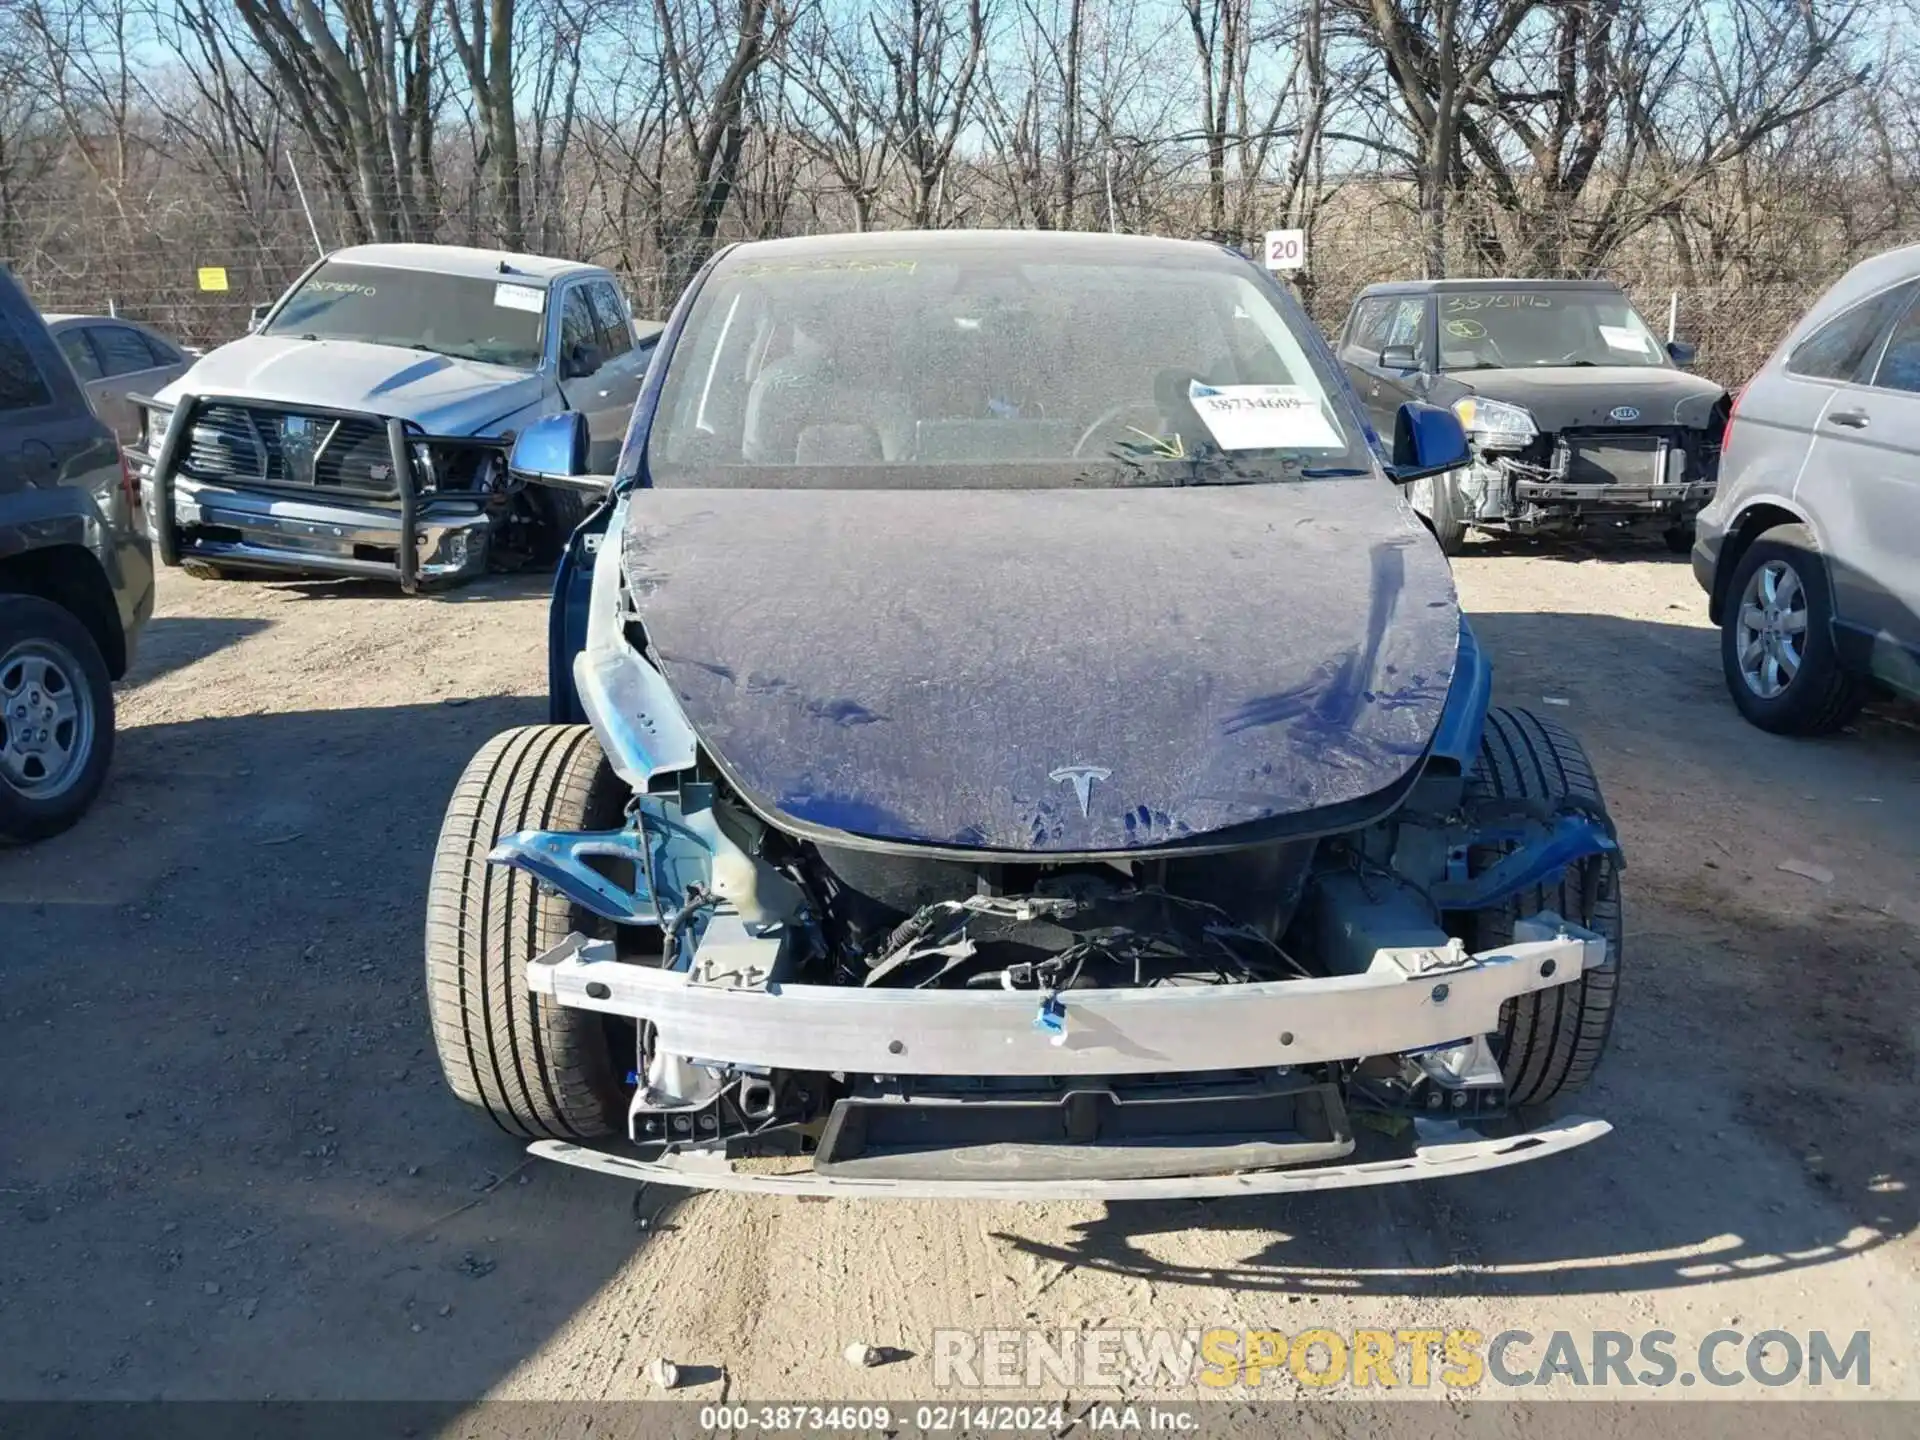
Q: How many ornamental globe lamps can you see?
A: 0